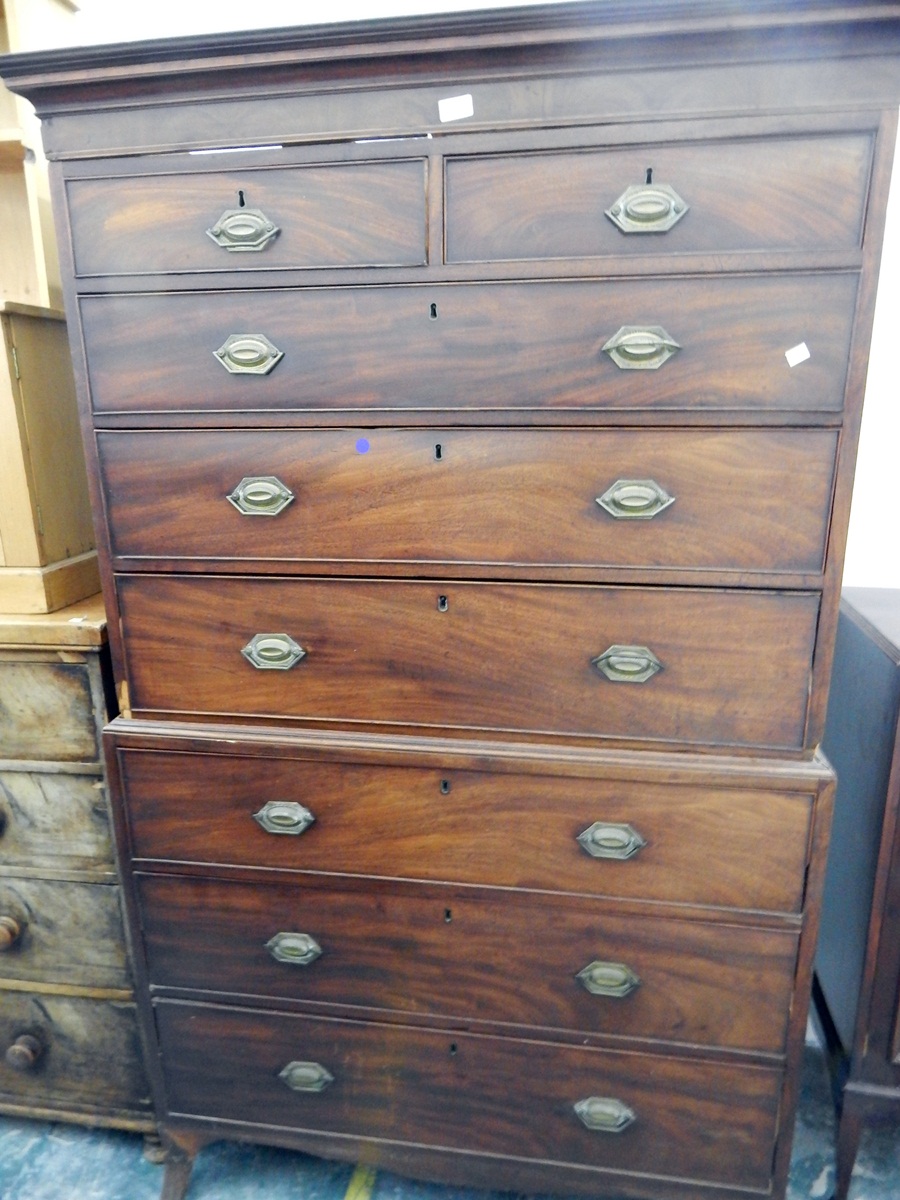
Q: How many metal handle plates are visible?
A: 14